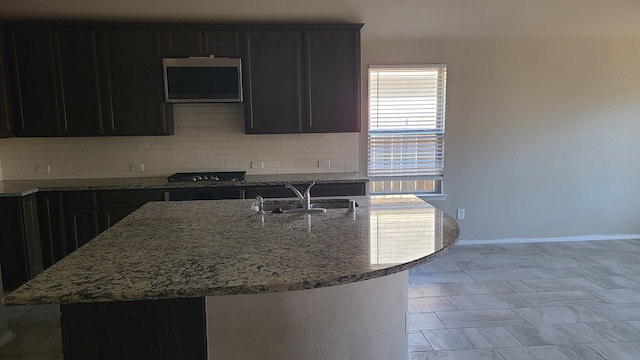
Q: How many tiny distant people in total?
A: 0